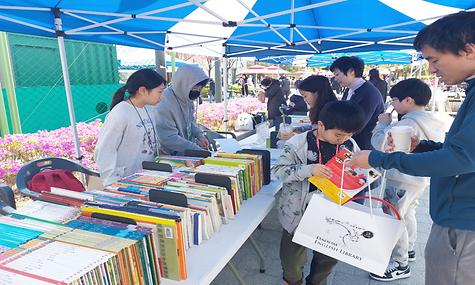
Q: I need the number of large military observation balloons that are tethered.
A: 0